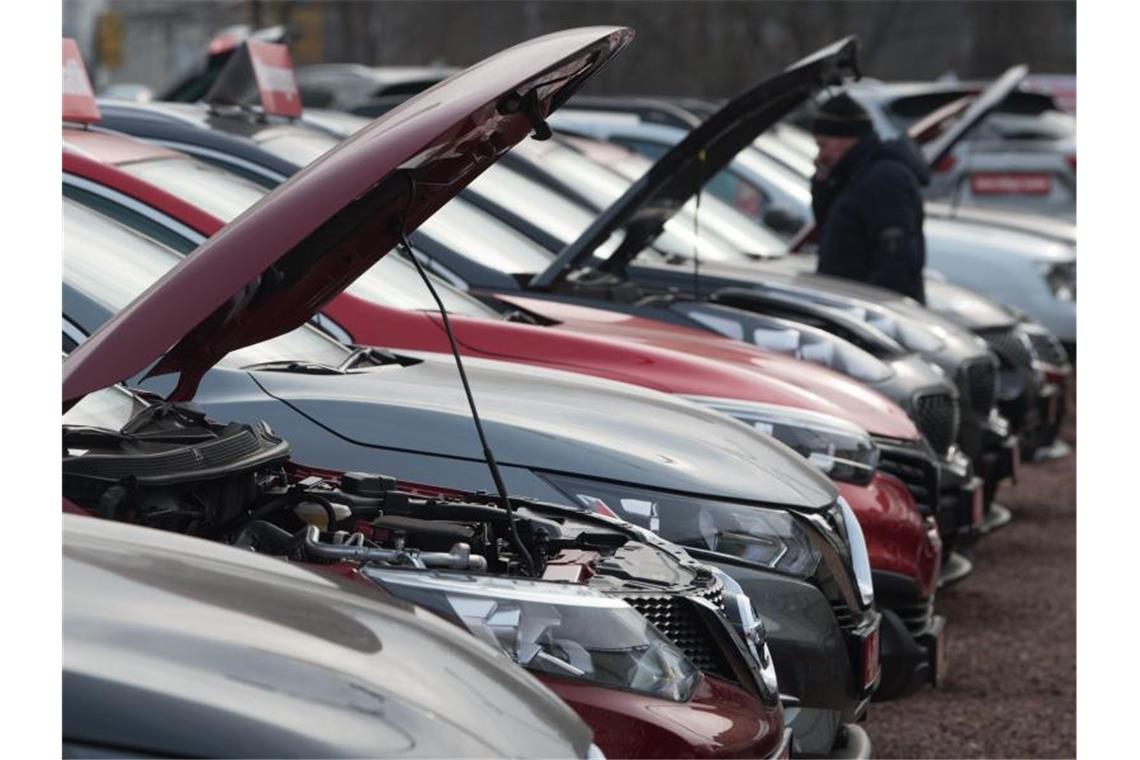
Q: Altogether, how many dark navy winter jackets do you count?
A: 1